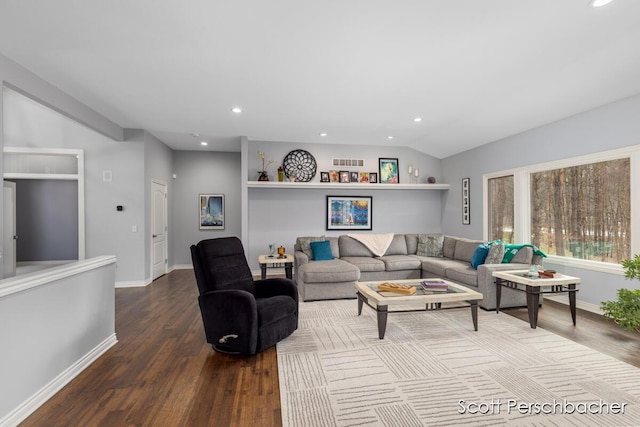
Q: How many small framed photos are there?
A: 6